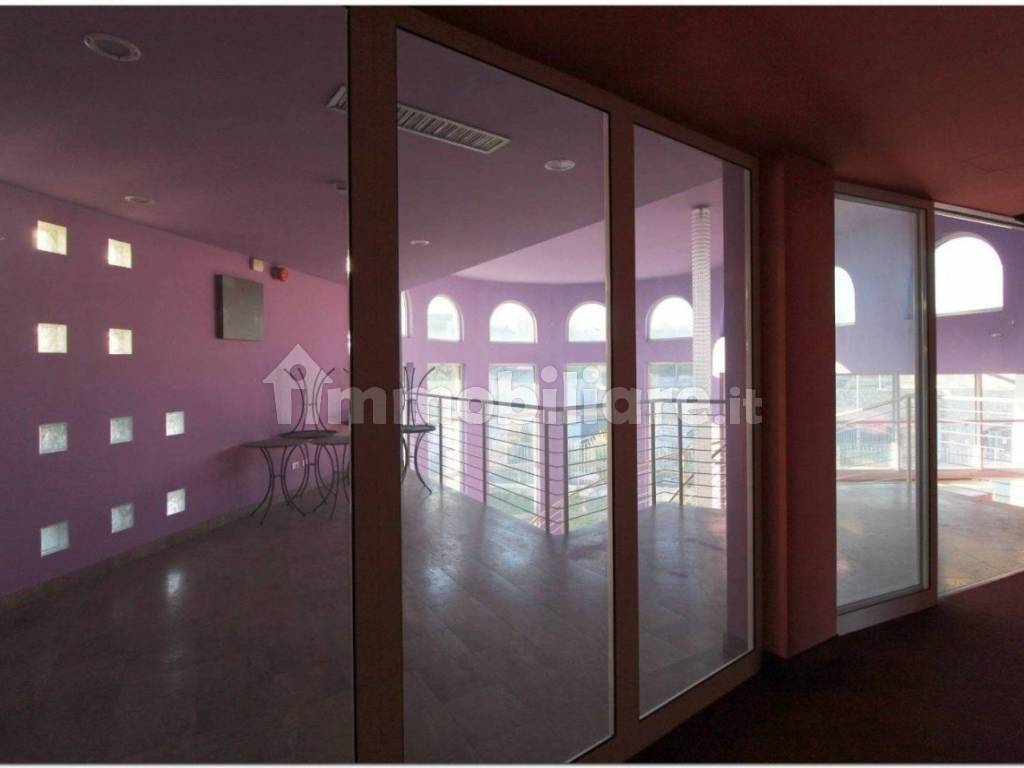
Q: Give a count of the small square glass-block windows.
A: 10